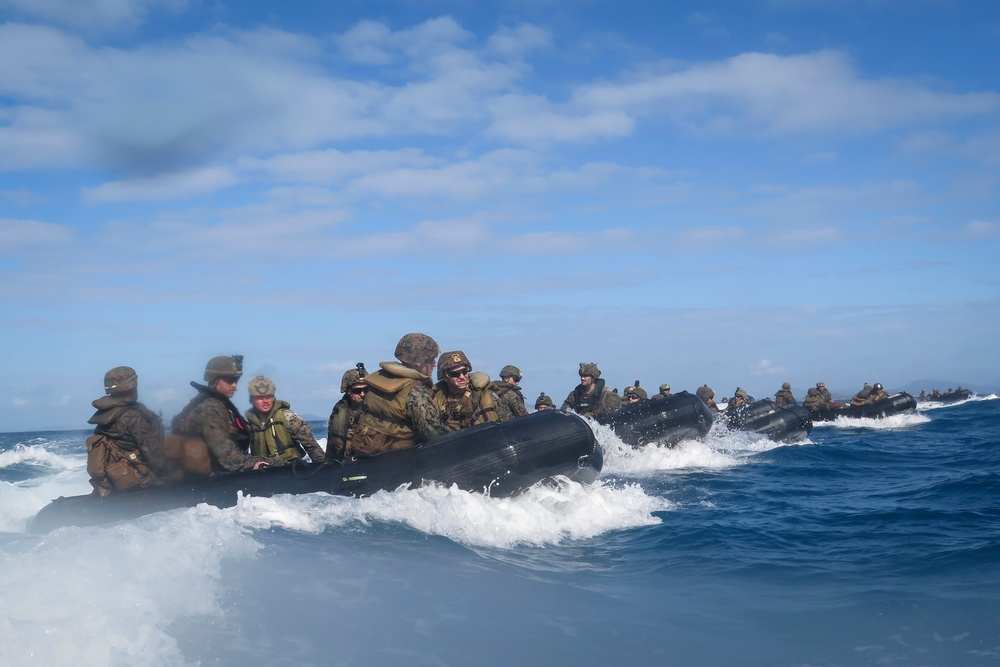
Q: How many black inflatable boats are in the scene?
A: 5